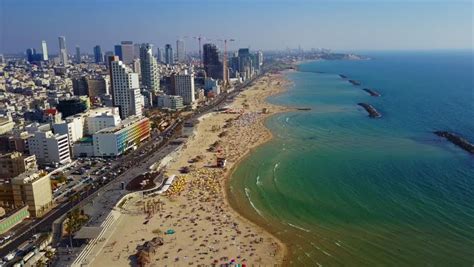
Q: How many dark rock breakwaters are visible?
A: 5